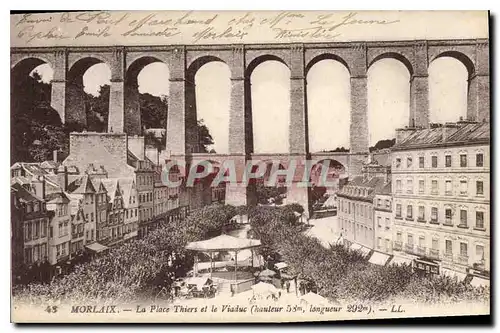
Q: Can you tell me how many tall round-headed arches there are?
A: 8